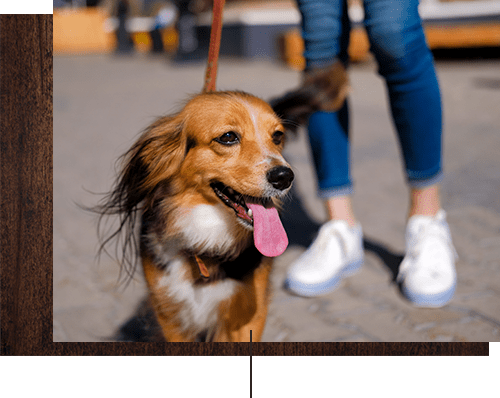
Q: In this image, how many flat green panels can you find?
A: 0